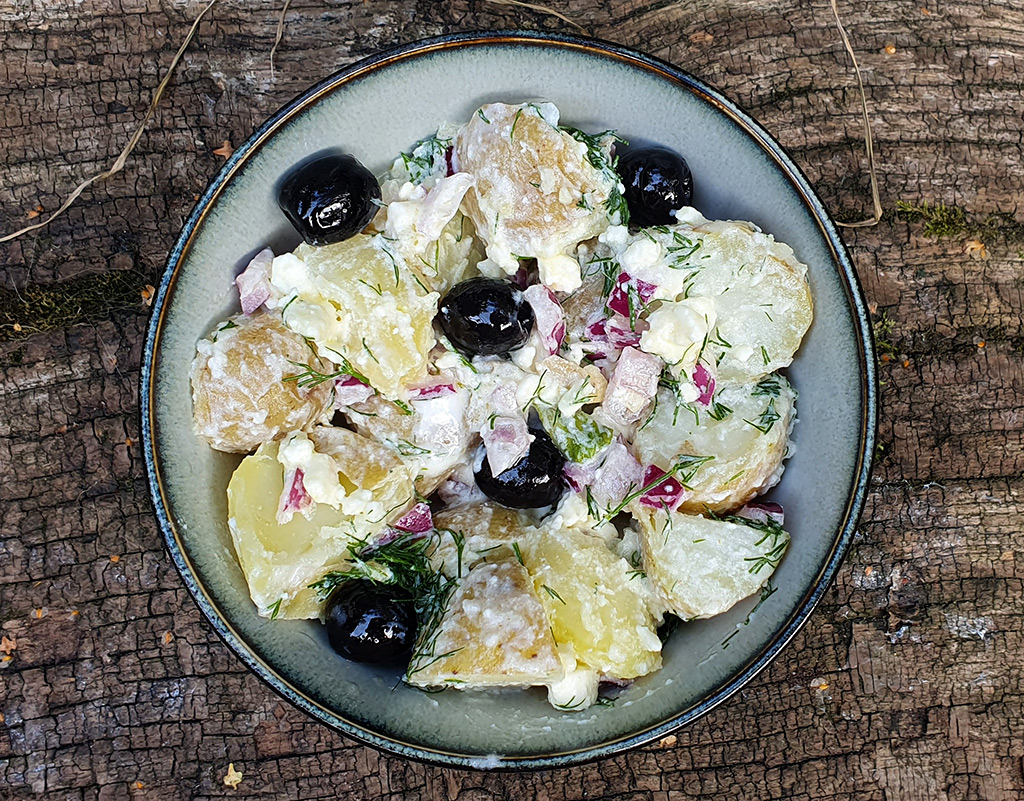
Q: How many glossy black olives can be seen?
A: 5